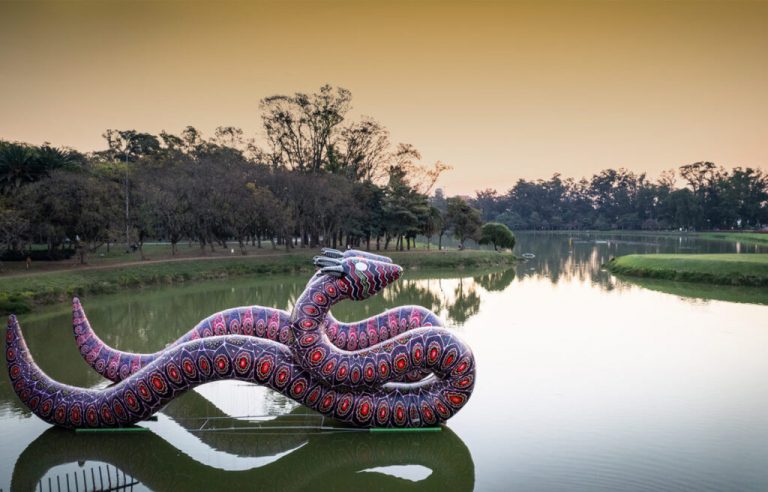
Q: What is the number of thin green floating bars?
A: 2